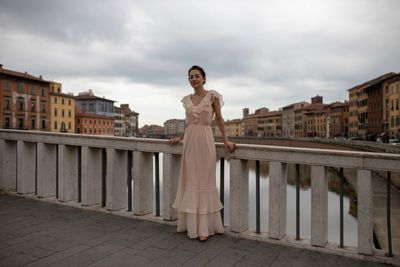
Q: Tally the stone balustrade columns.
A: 12